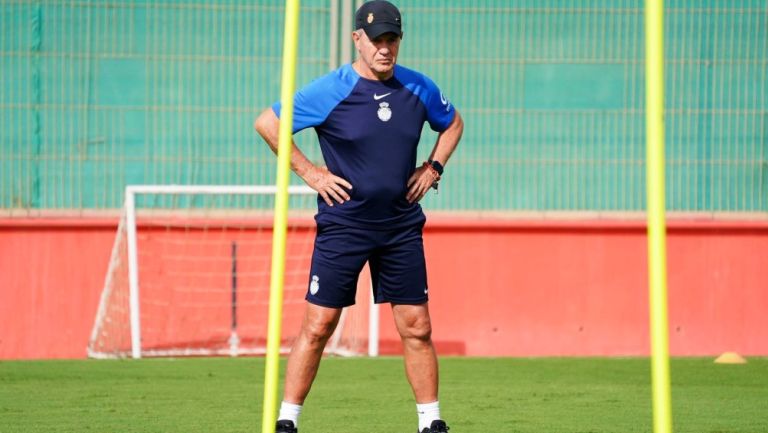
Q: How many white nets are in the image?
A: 1